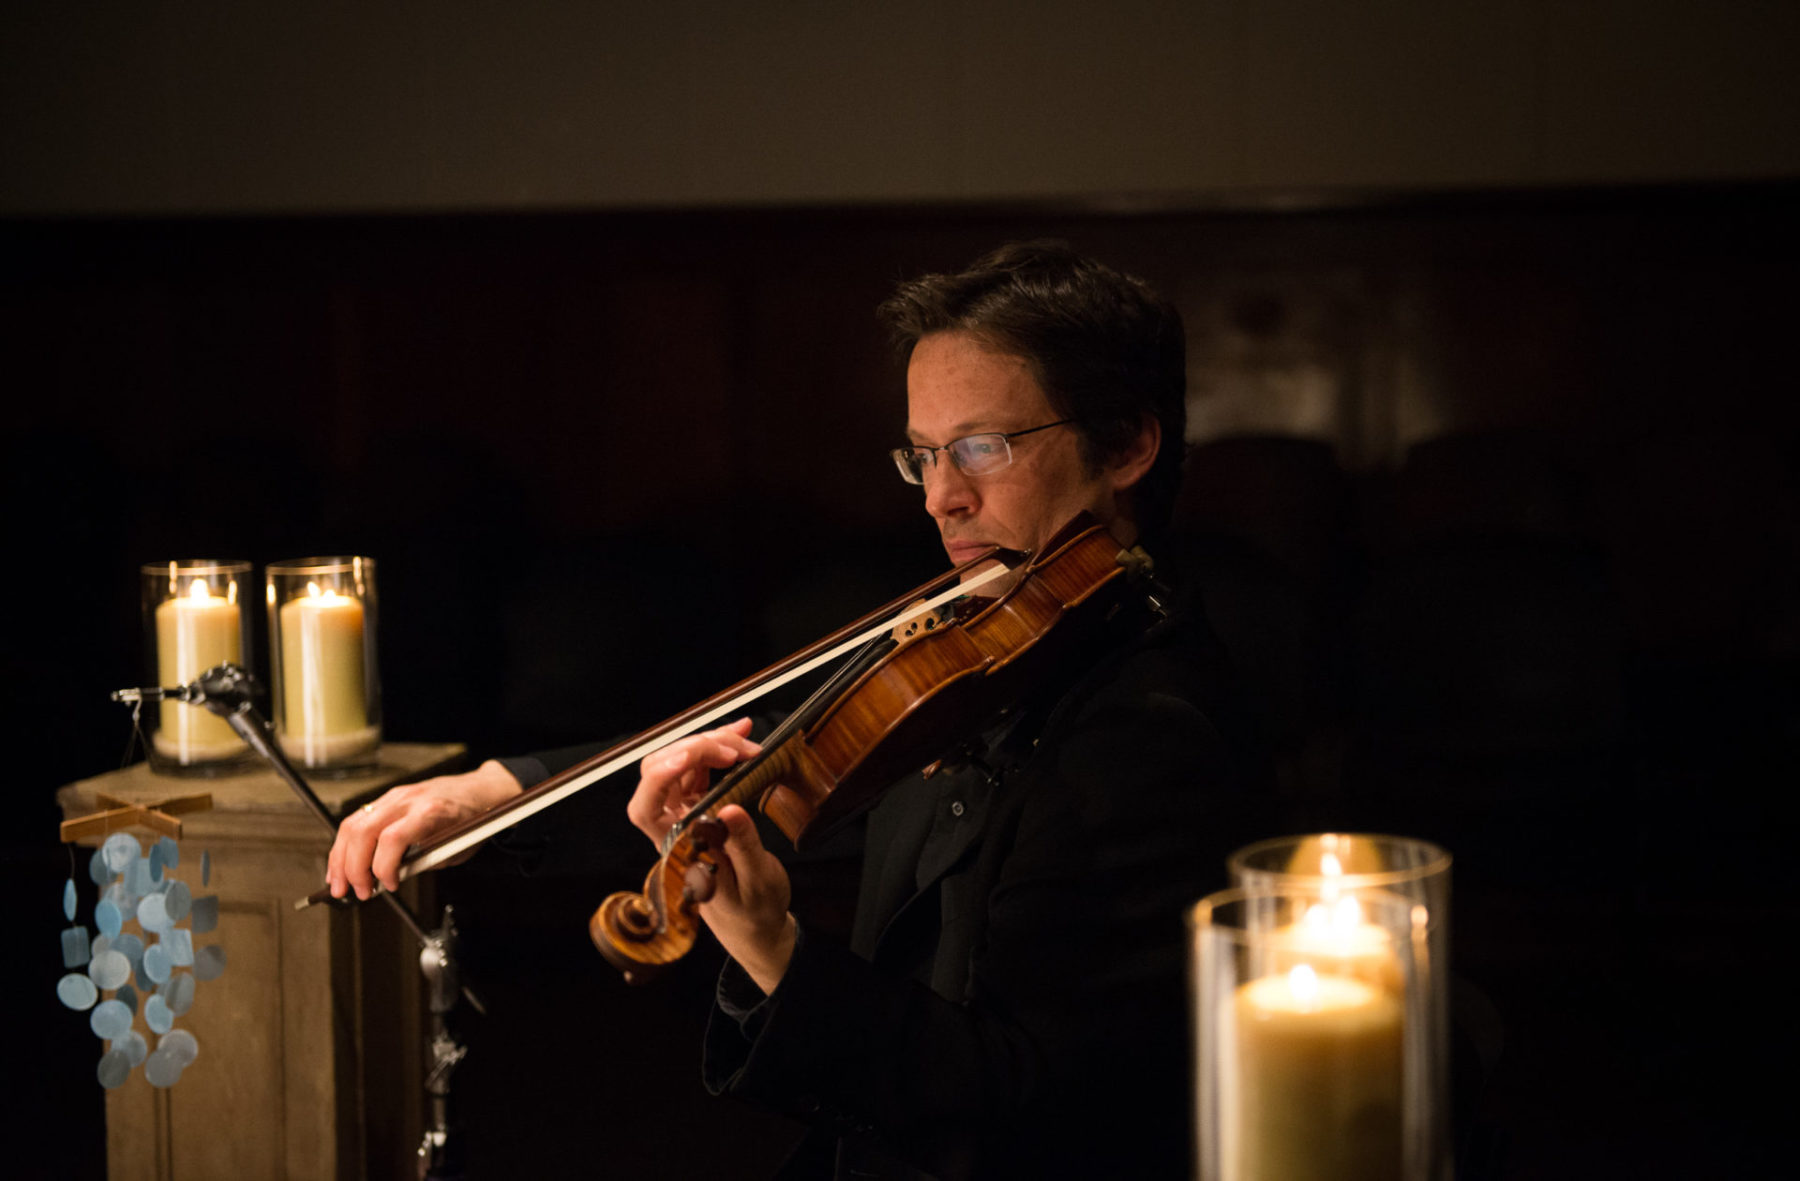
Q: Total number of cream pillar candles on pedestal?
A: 2